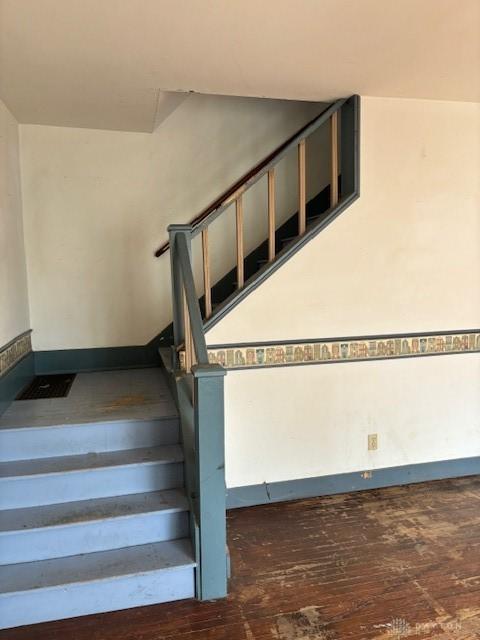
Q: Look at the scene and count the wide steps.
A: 4